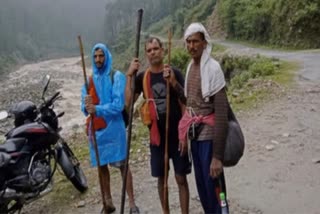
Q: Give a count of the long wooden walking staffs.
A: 3